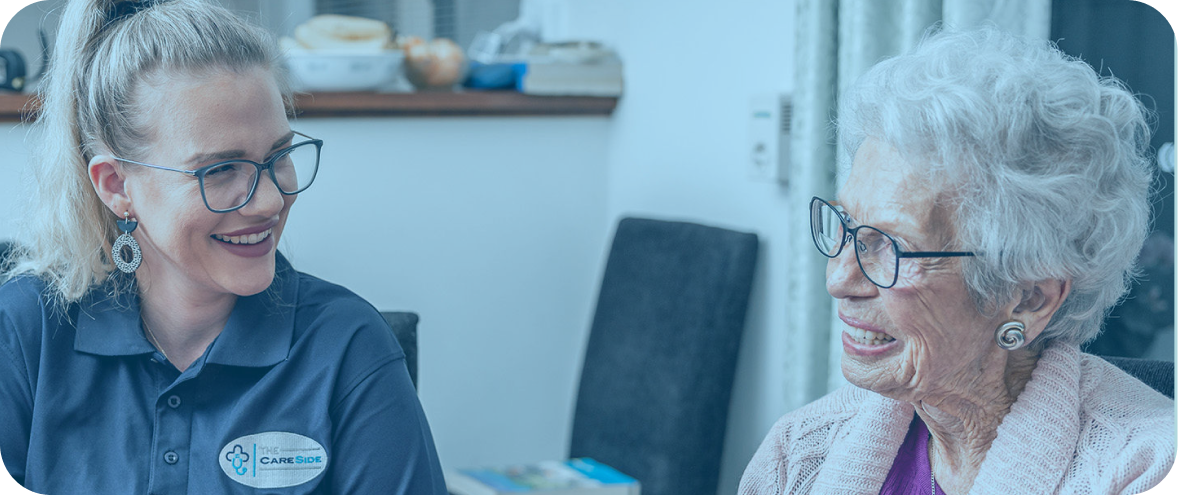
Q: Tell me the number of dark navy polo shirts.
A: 1